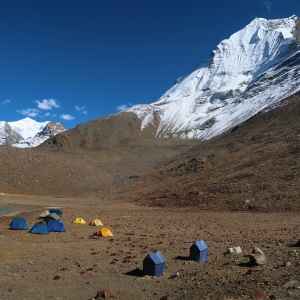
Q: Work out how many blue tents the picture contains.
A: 6